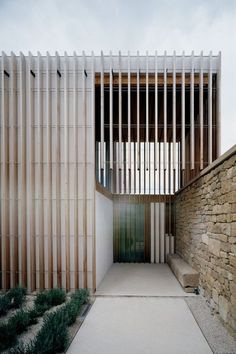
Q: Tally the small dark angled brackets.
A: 4